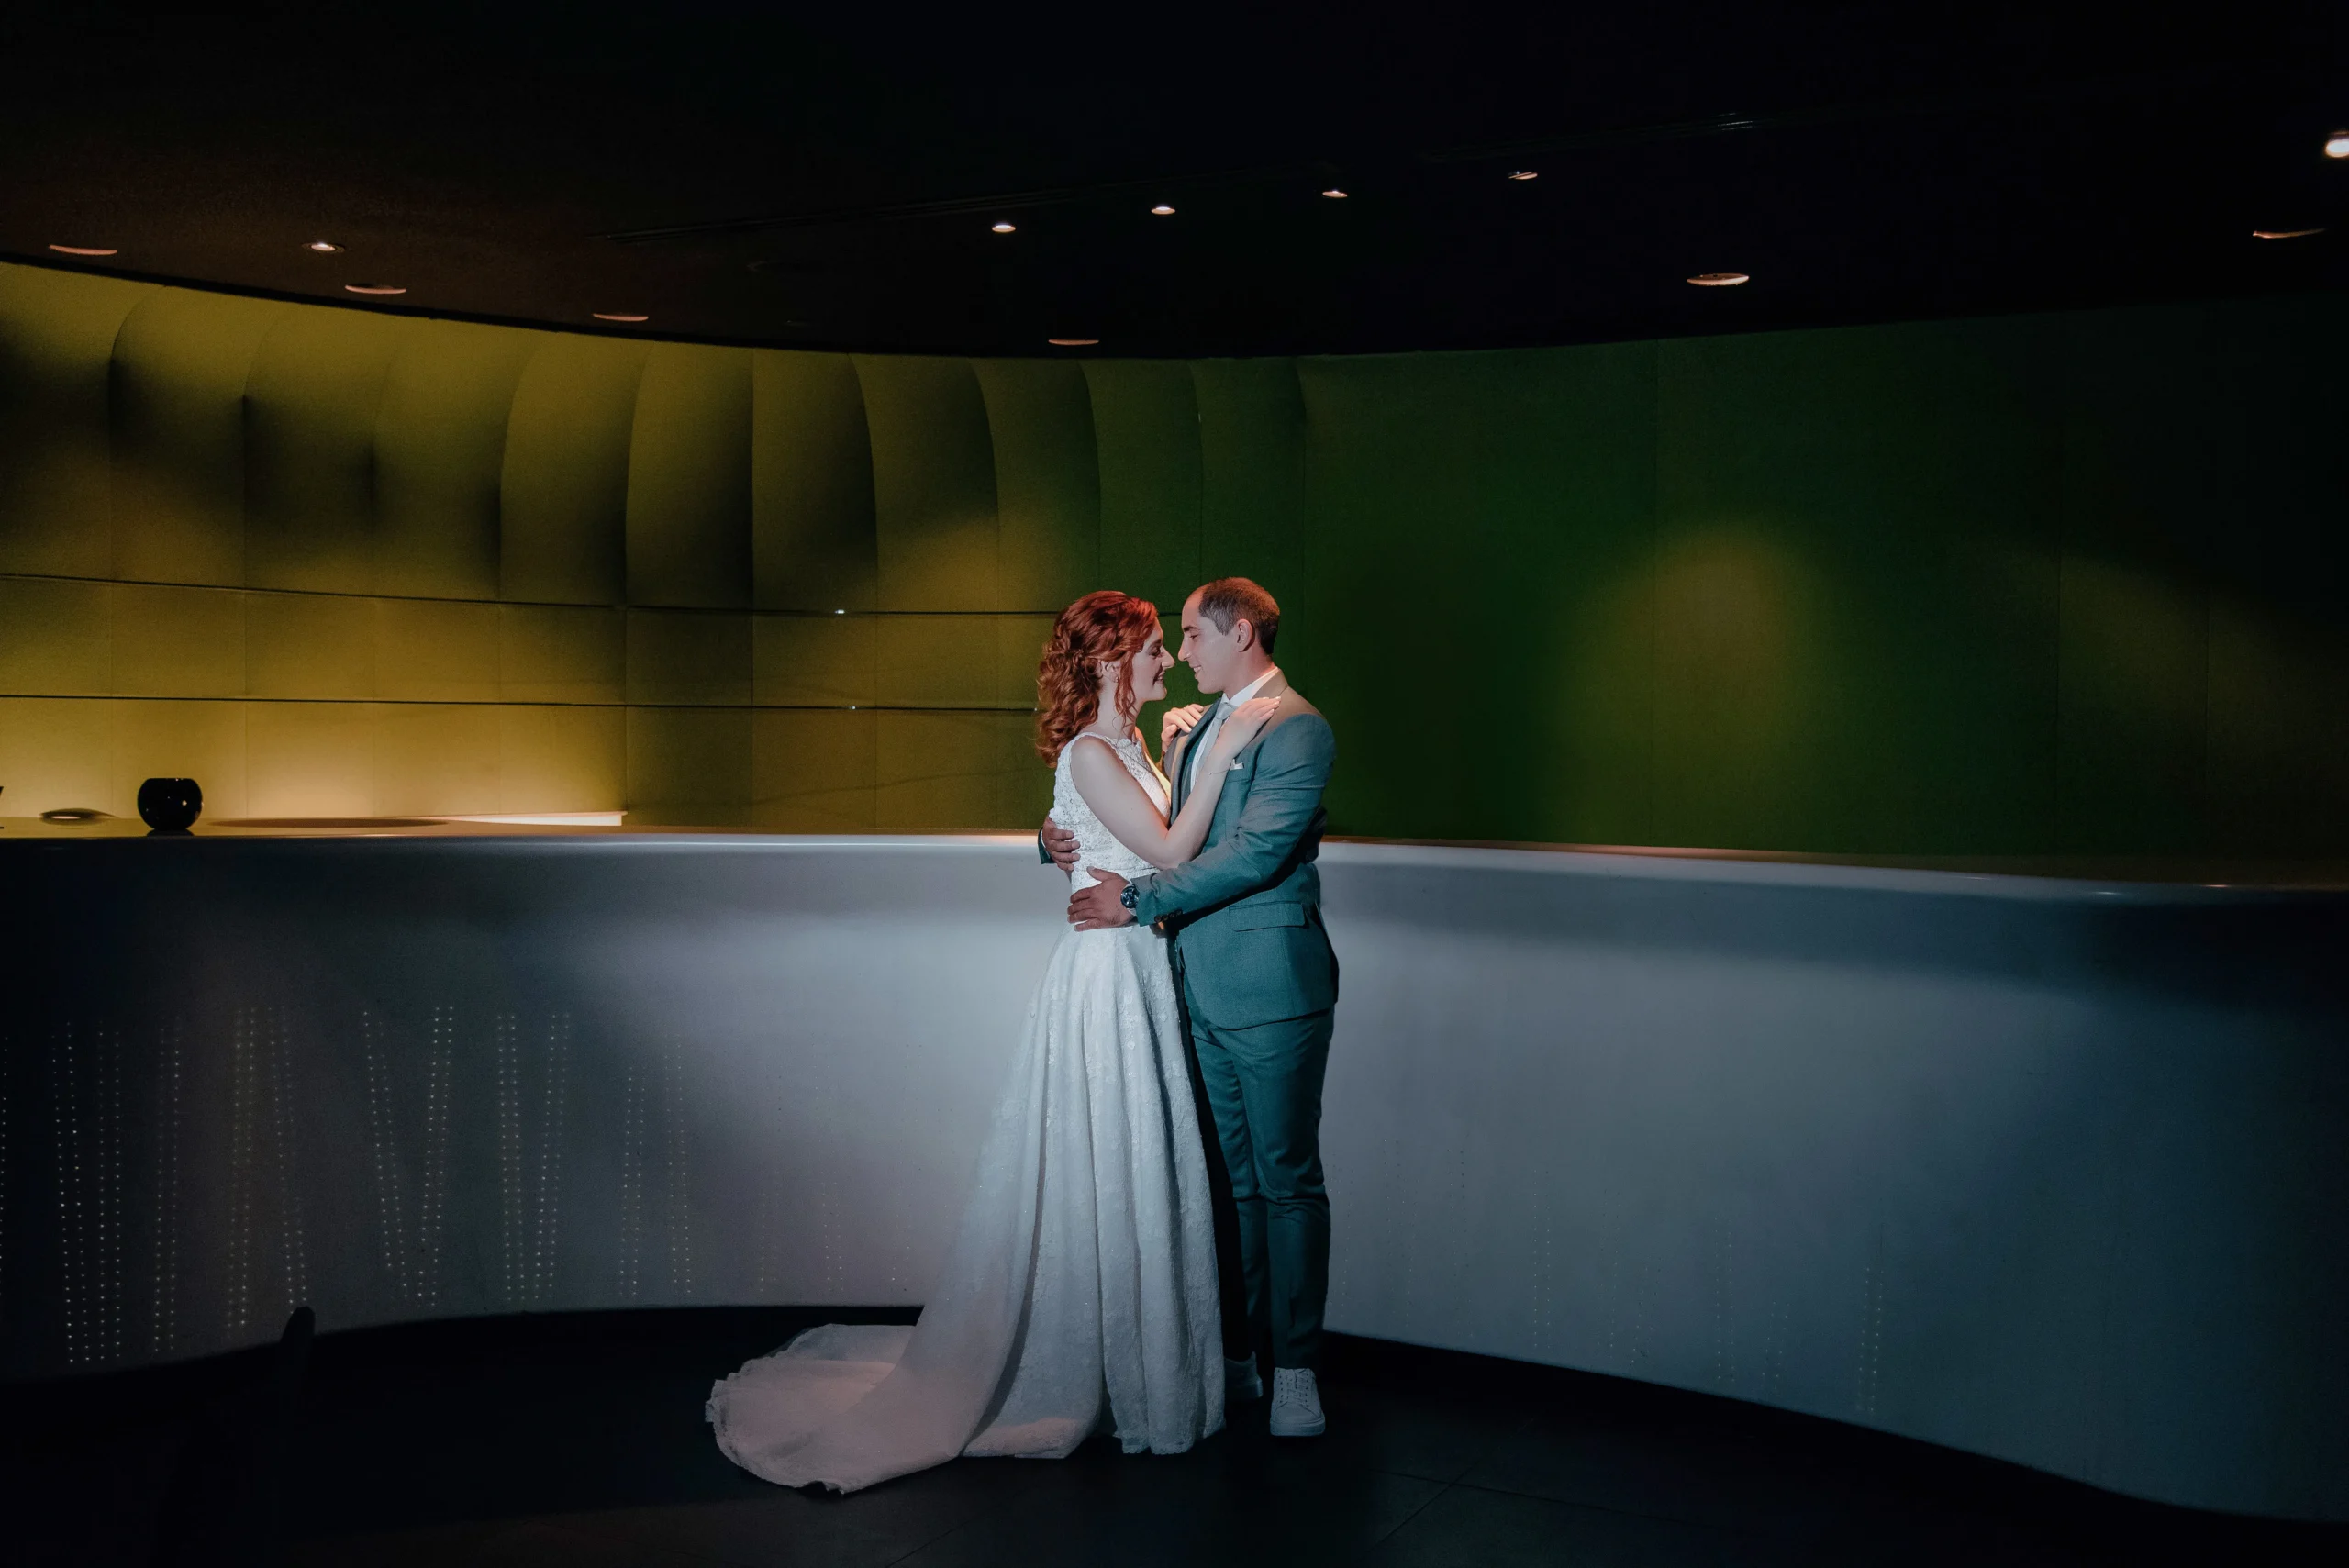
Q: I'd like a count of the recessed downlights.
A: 12